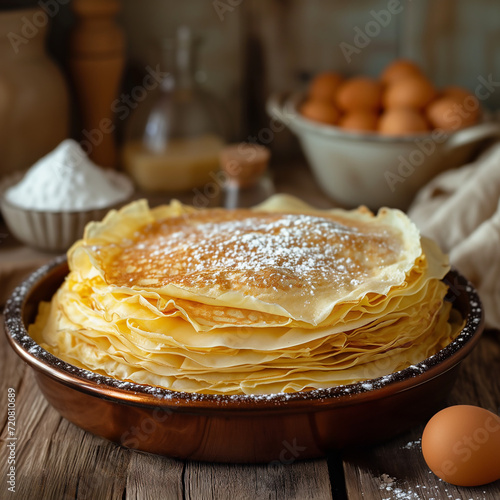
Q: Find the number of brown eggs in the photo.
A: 10